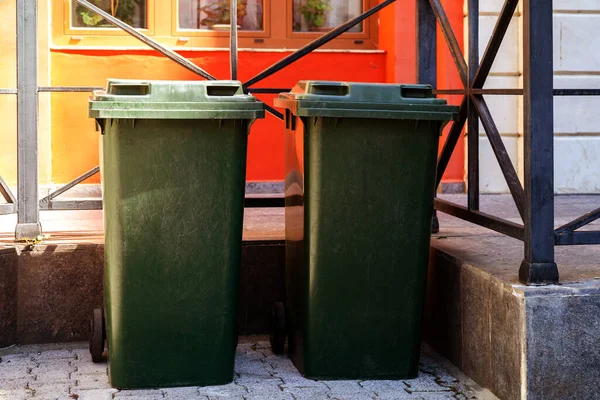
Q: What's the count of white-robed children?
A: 0